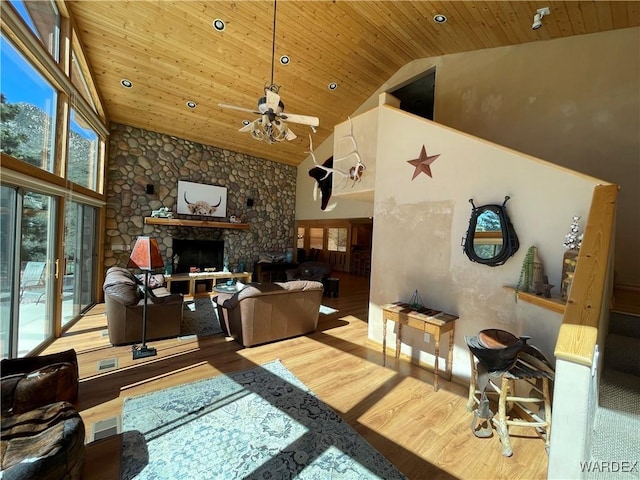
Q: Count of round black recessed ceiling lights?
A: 7